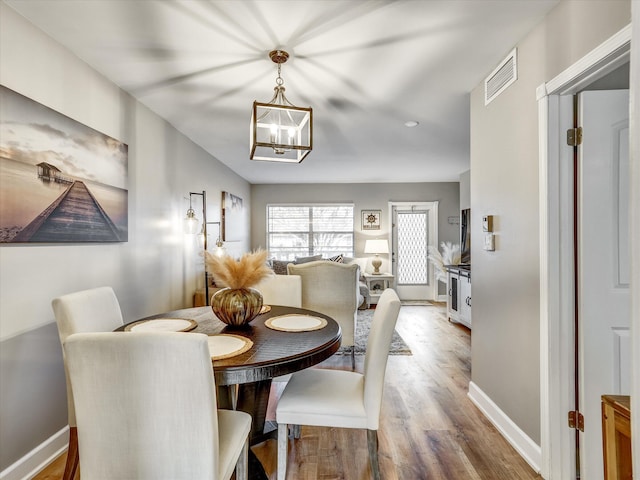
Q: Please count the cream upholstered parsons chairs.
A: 4